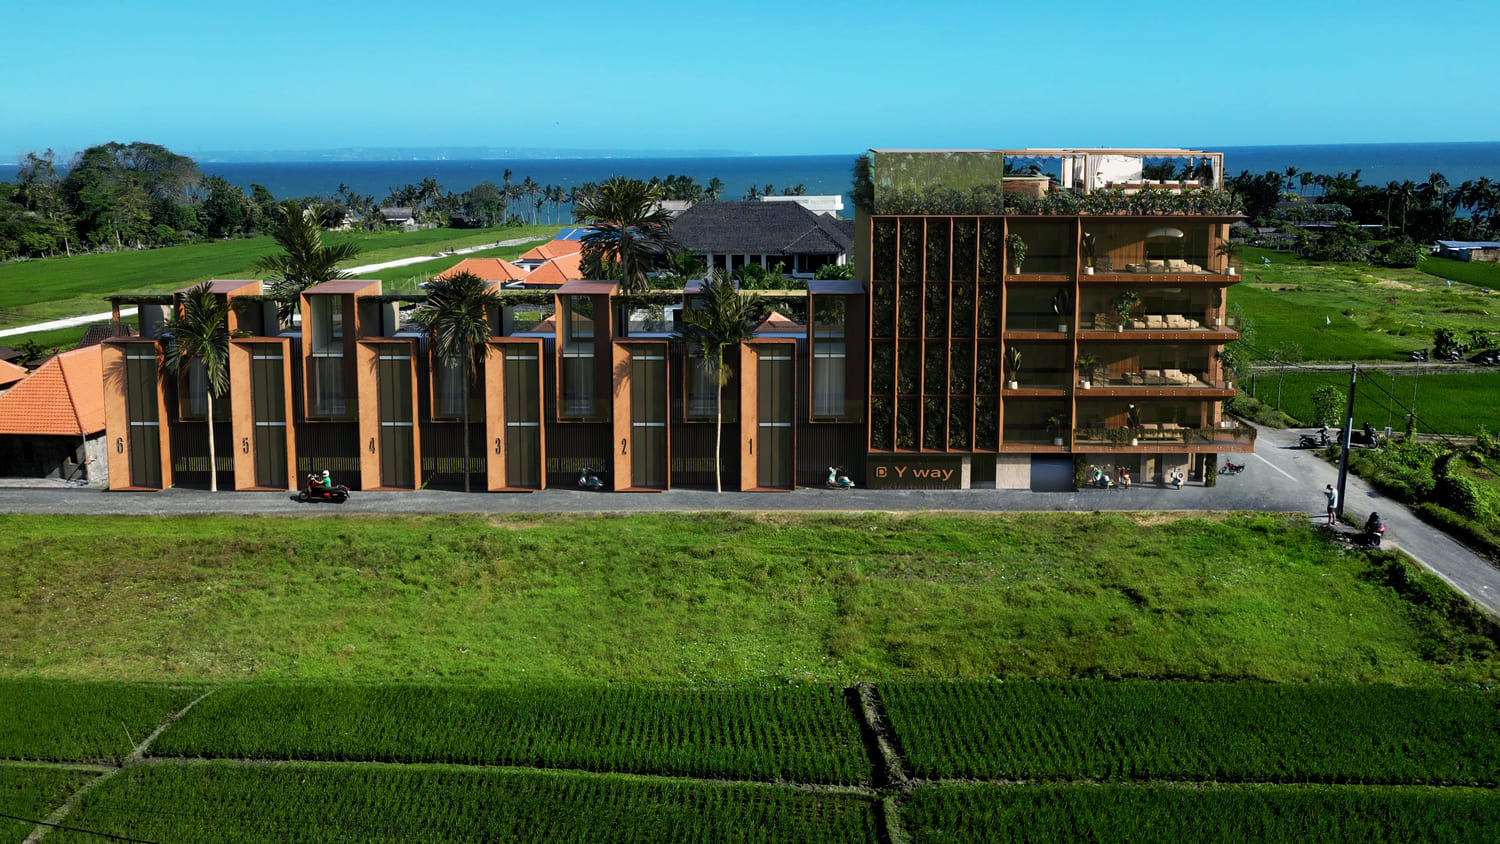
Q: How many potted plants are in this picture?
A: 12